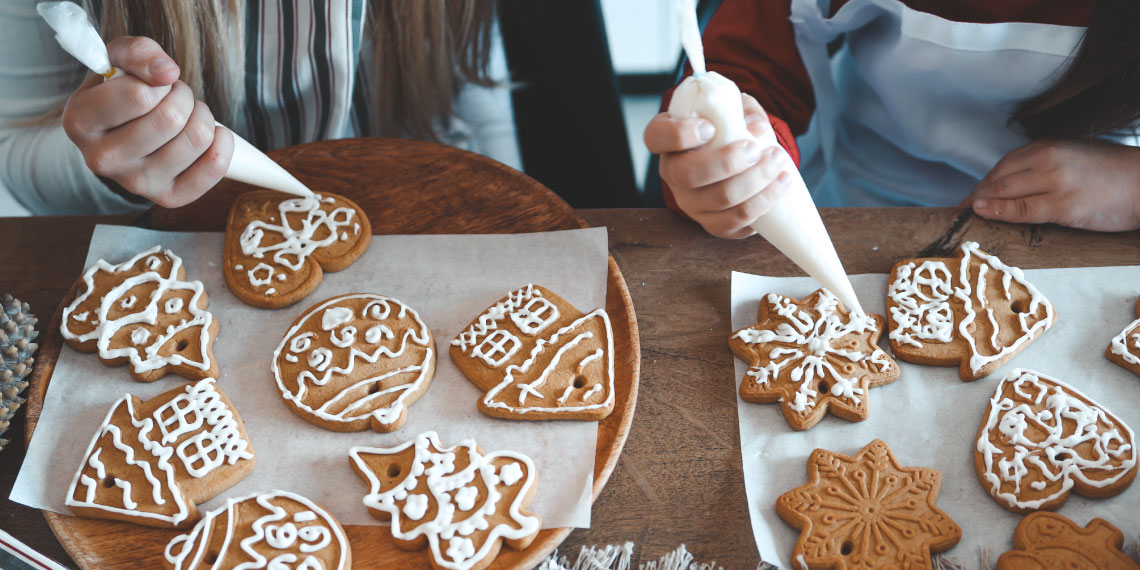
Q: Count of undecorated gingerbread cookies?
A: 2